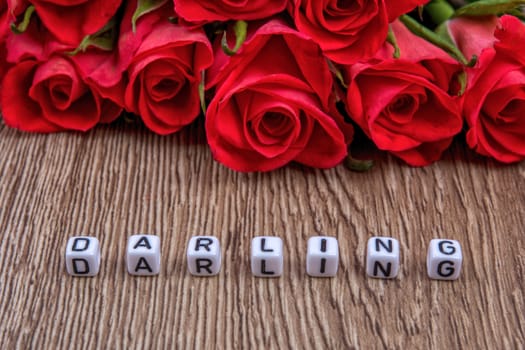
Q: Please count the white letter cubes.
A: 7